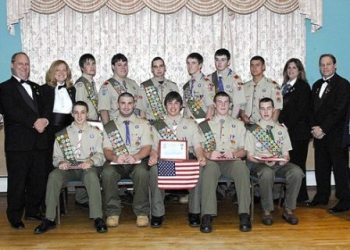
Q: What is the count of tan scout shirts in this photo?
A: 11